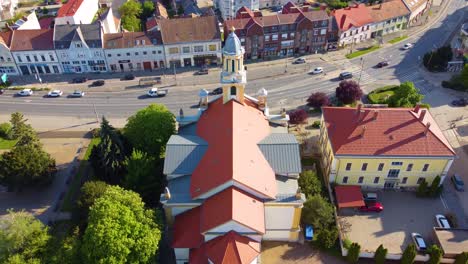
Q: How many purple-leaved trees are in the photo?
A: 3